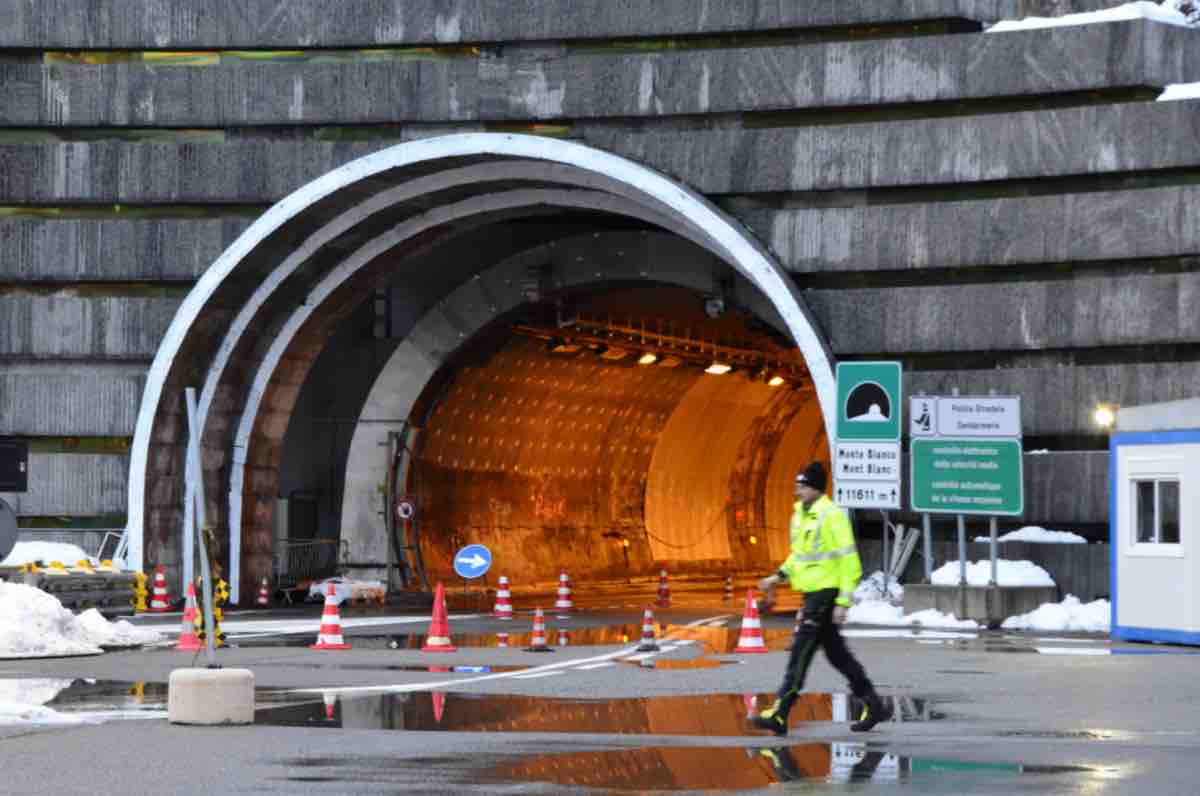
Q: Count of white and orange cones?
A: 12